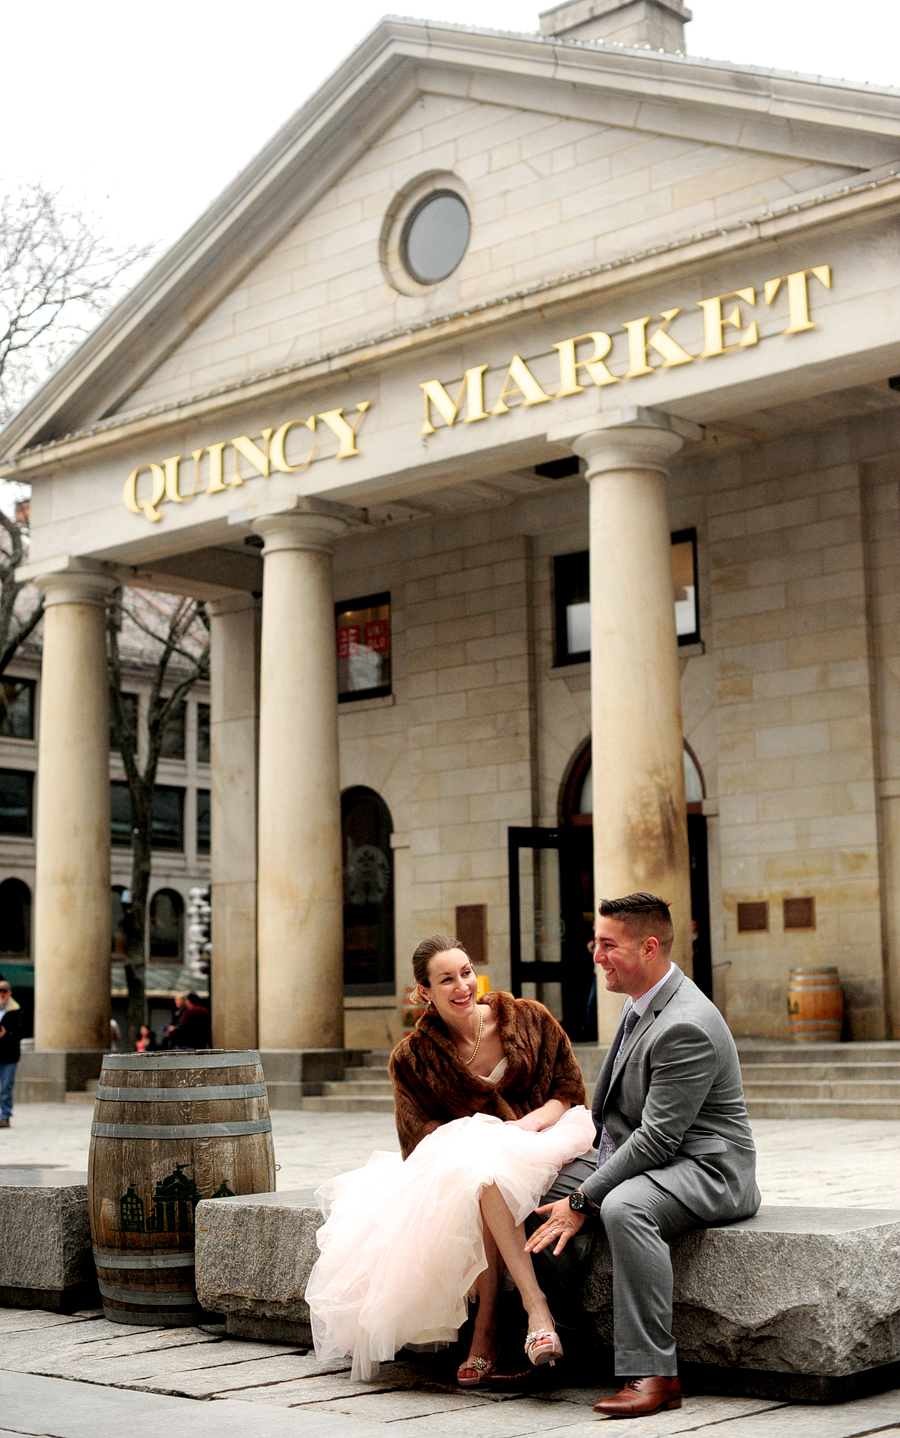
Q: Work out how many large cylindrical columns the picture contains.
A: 3